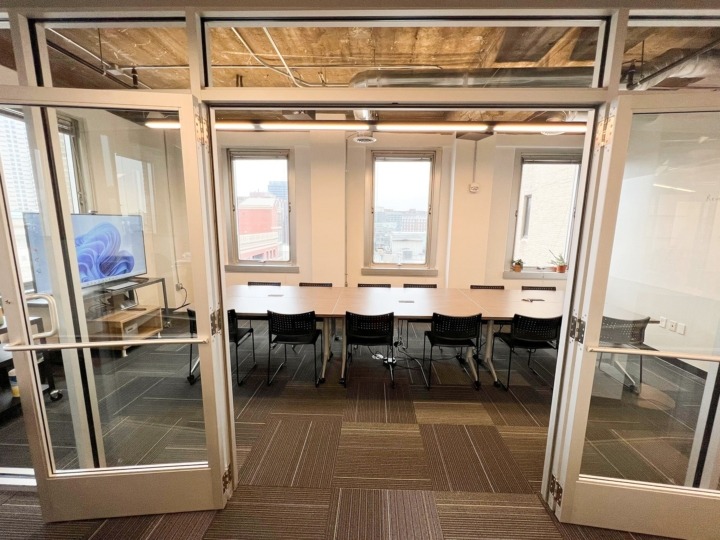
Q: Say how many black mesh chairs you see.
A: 12